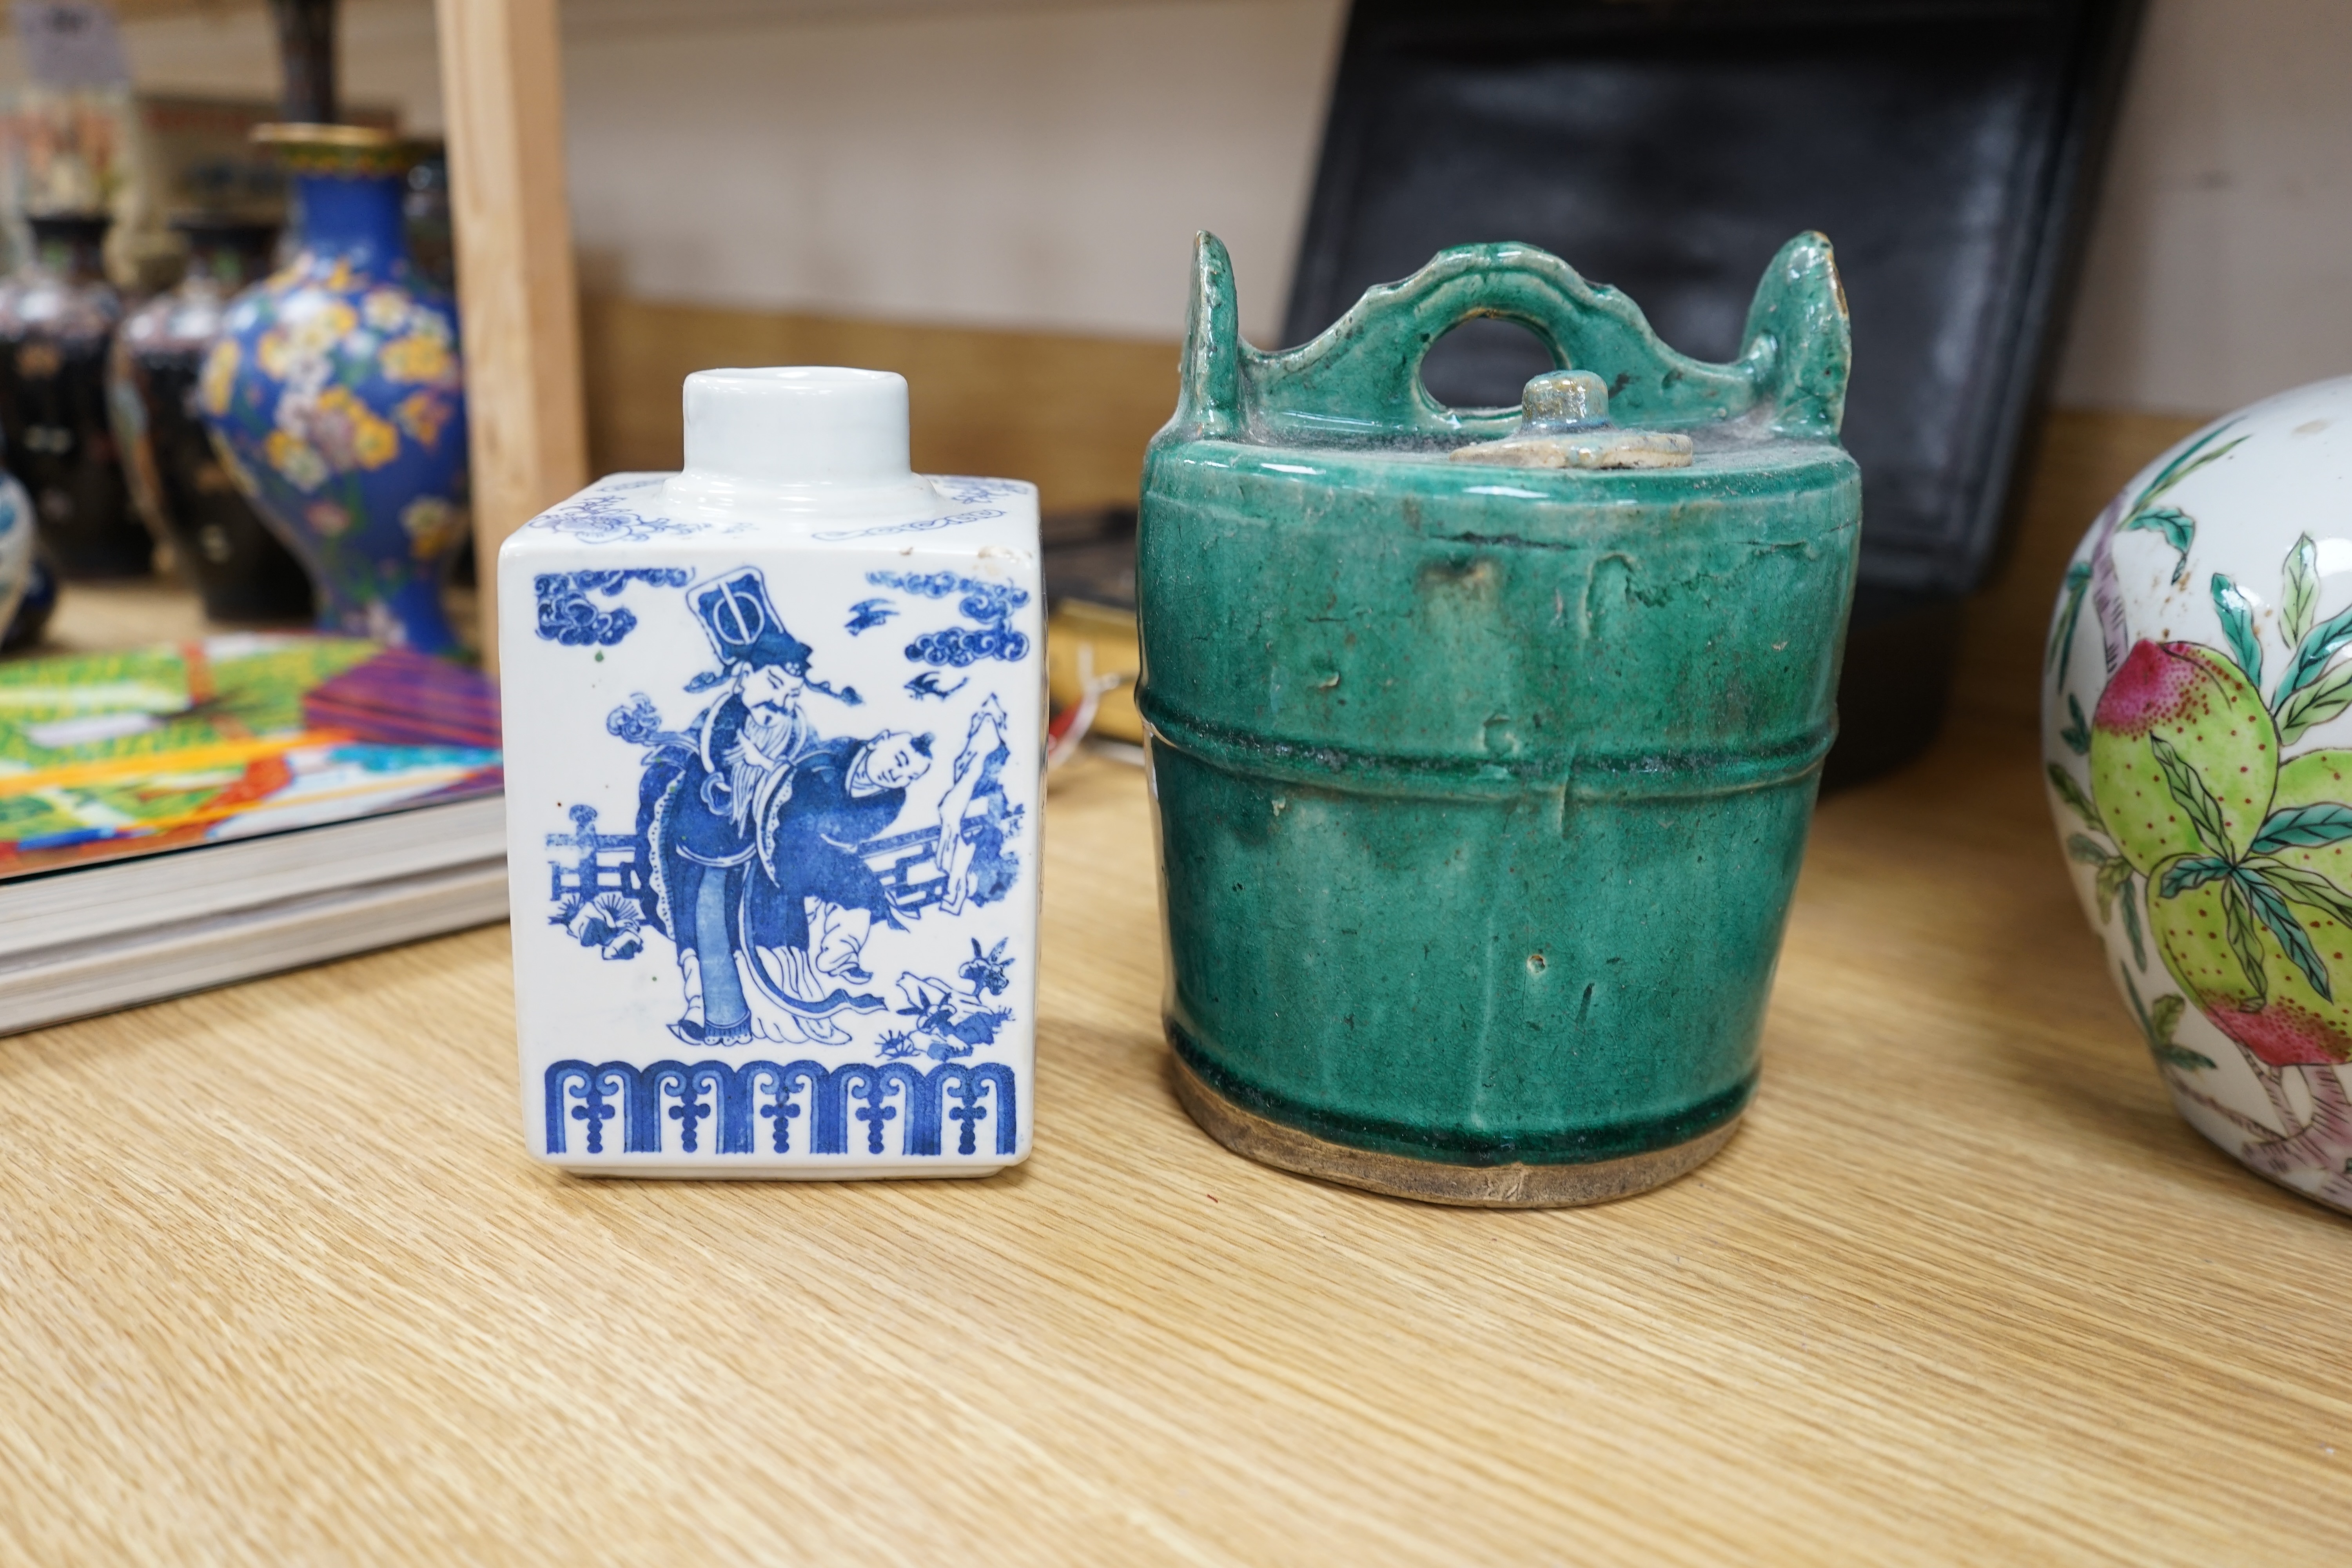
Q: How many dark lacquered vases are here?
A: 2